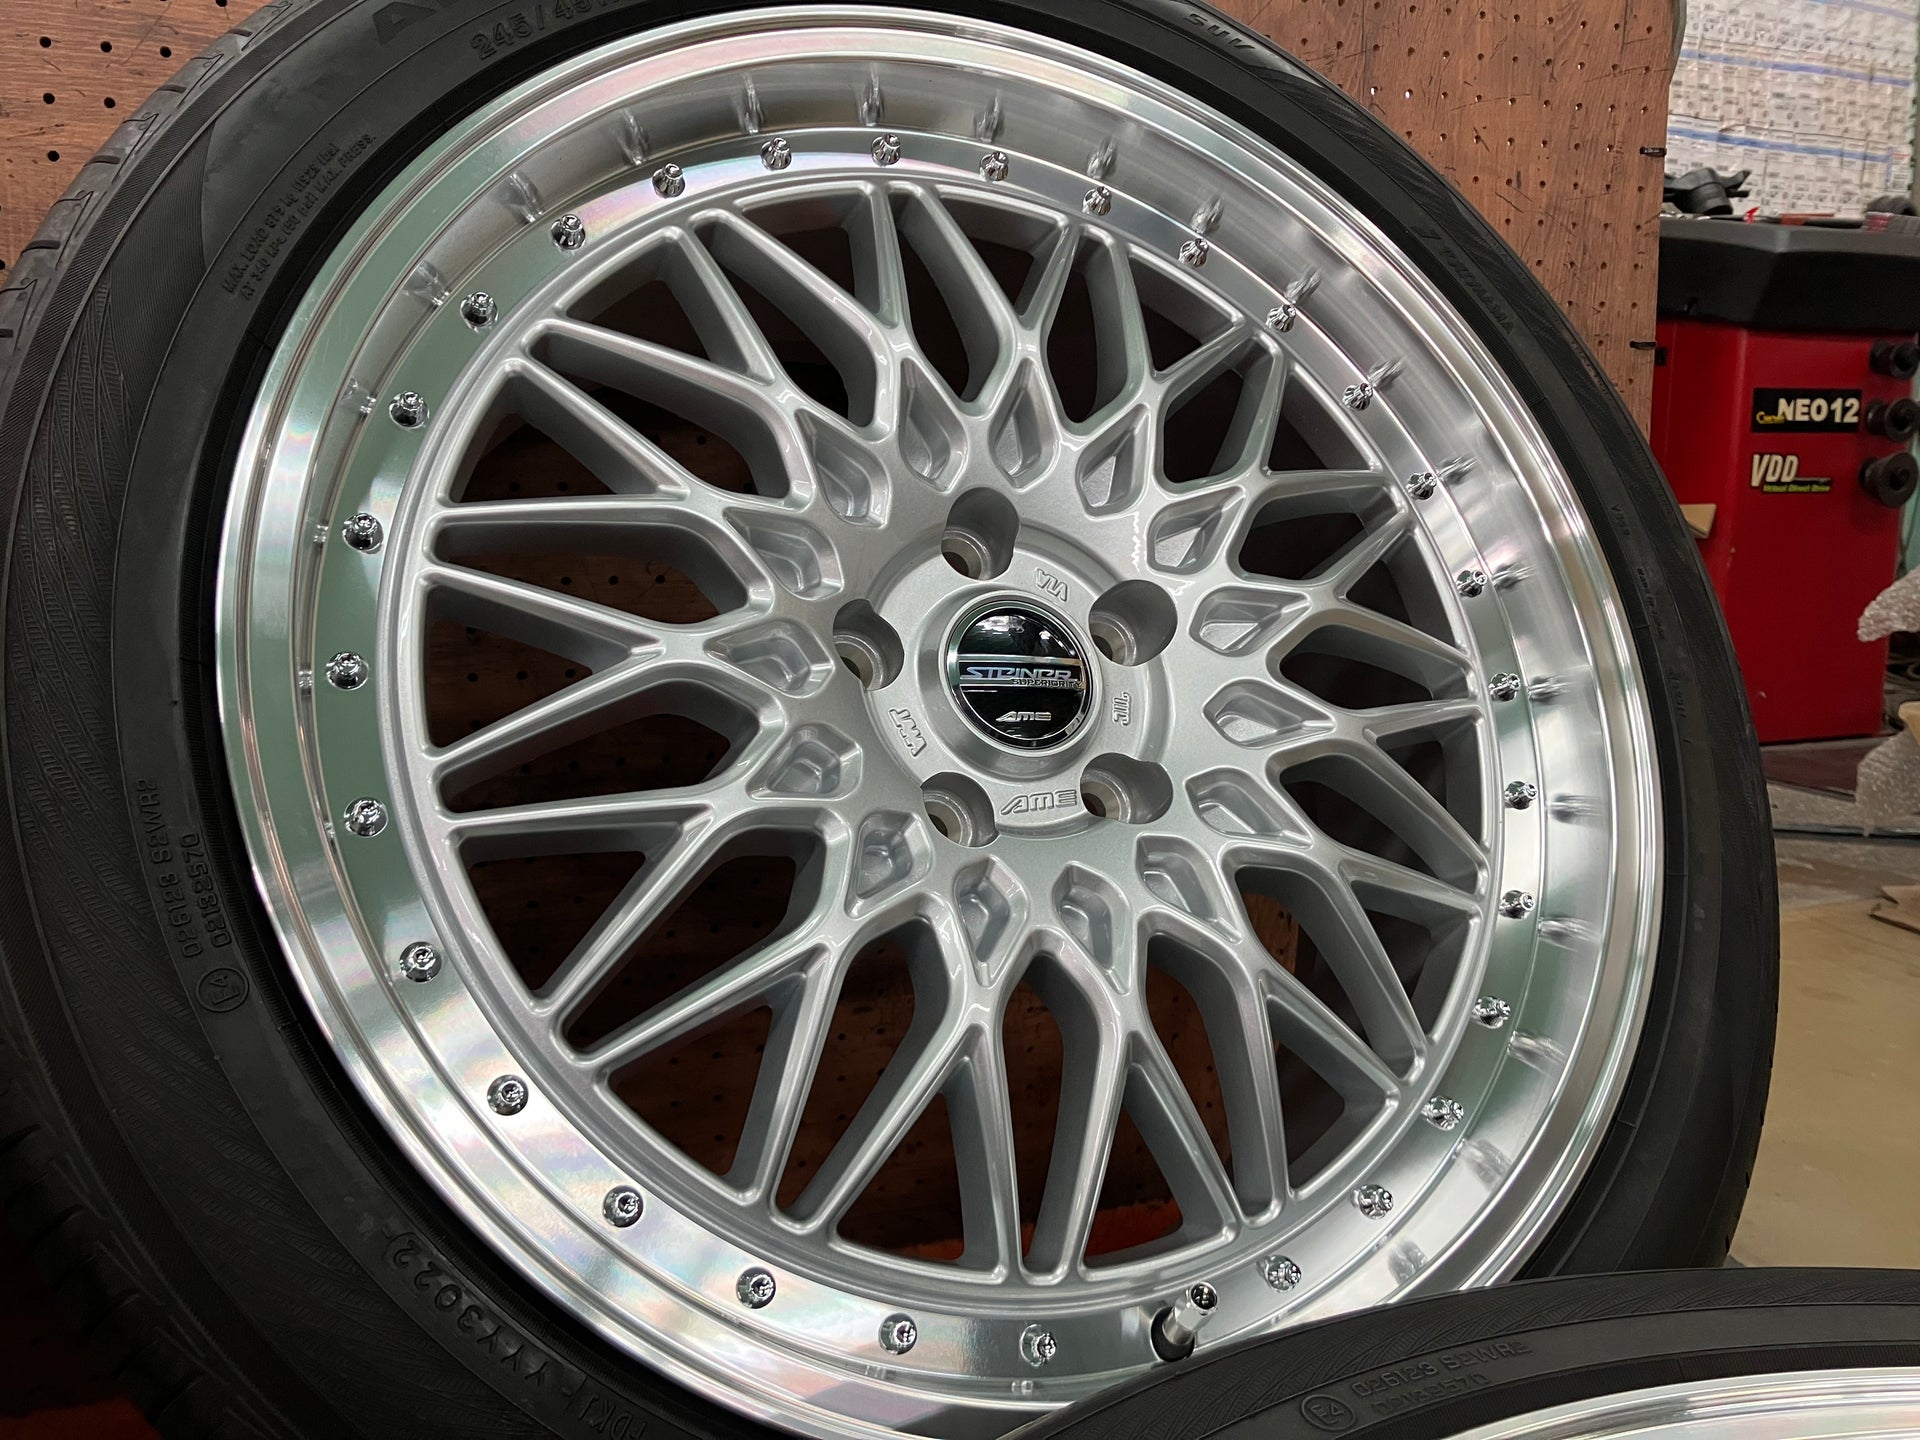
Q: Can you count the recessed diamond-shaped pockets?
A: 15